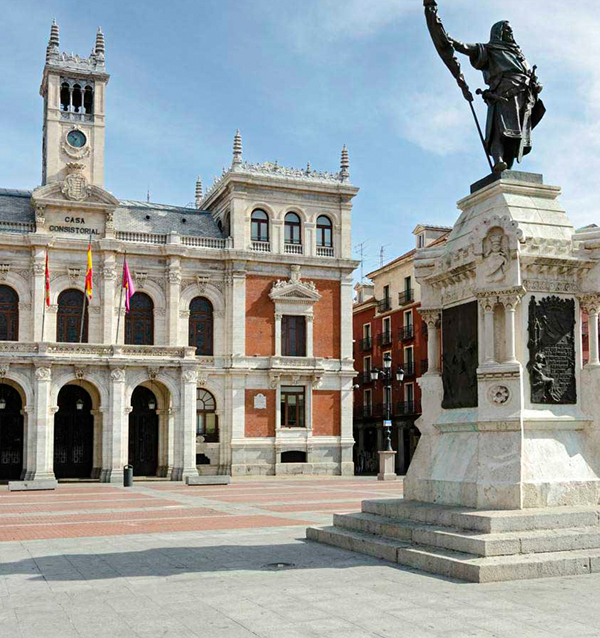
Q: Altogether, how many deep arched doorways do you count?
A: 3